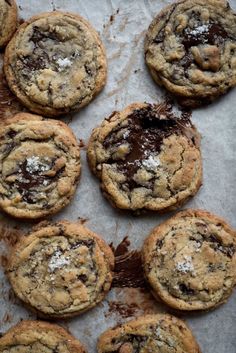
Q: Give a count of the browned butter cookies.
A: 9